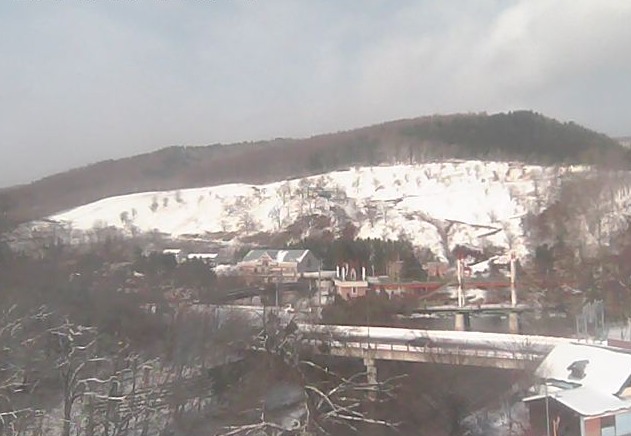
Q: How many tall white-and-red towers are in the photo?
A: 2